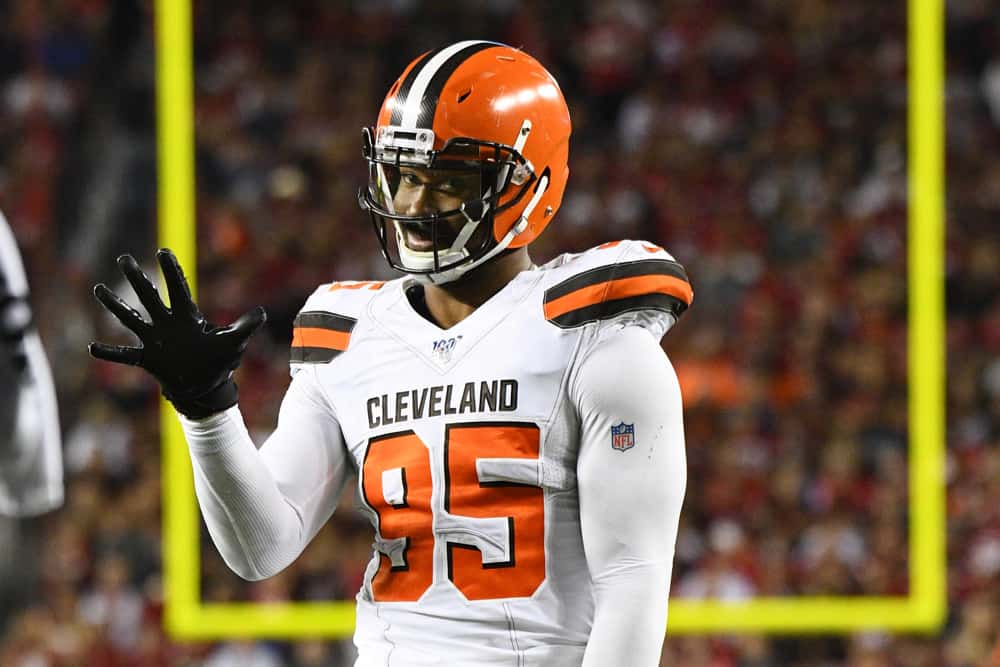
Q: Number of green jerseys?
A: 0